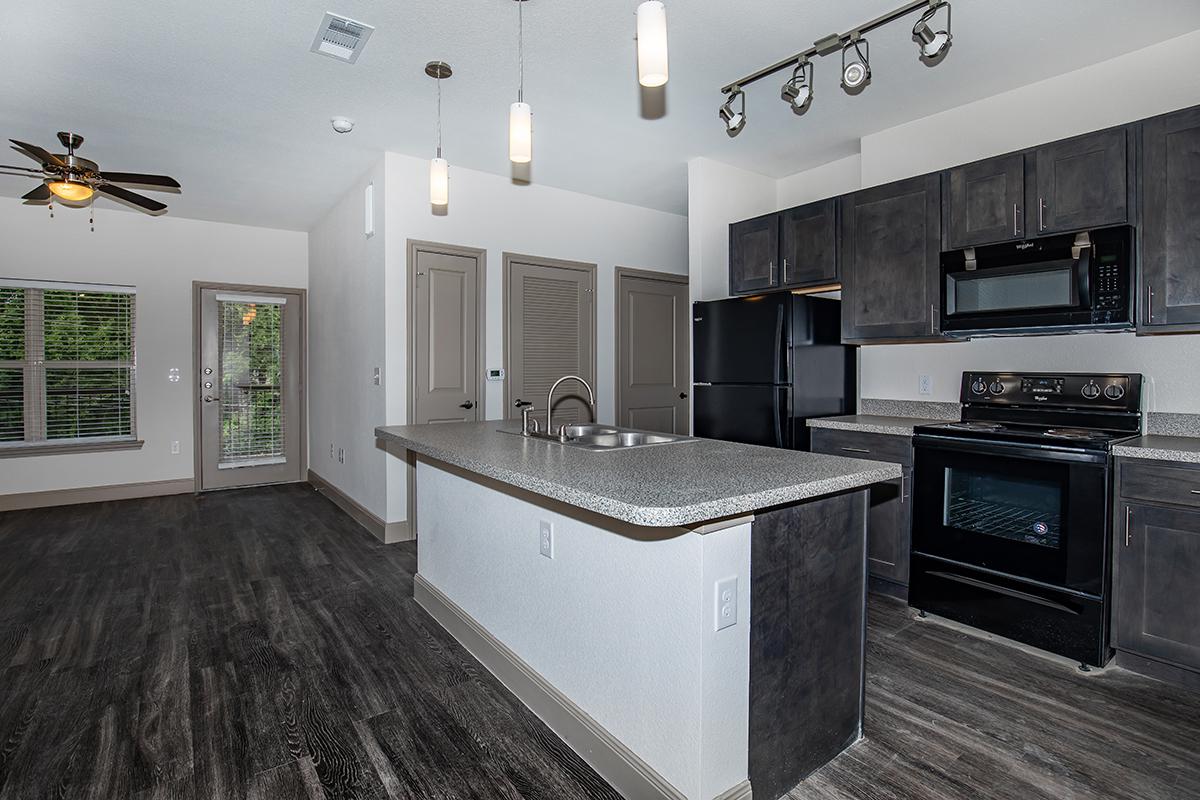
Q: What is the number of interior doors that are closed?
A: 3